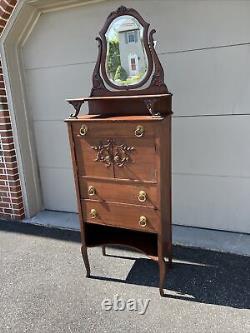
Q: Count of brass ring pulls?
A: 6